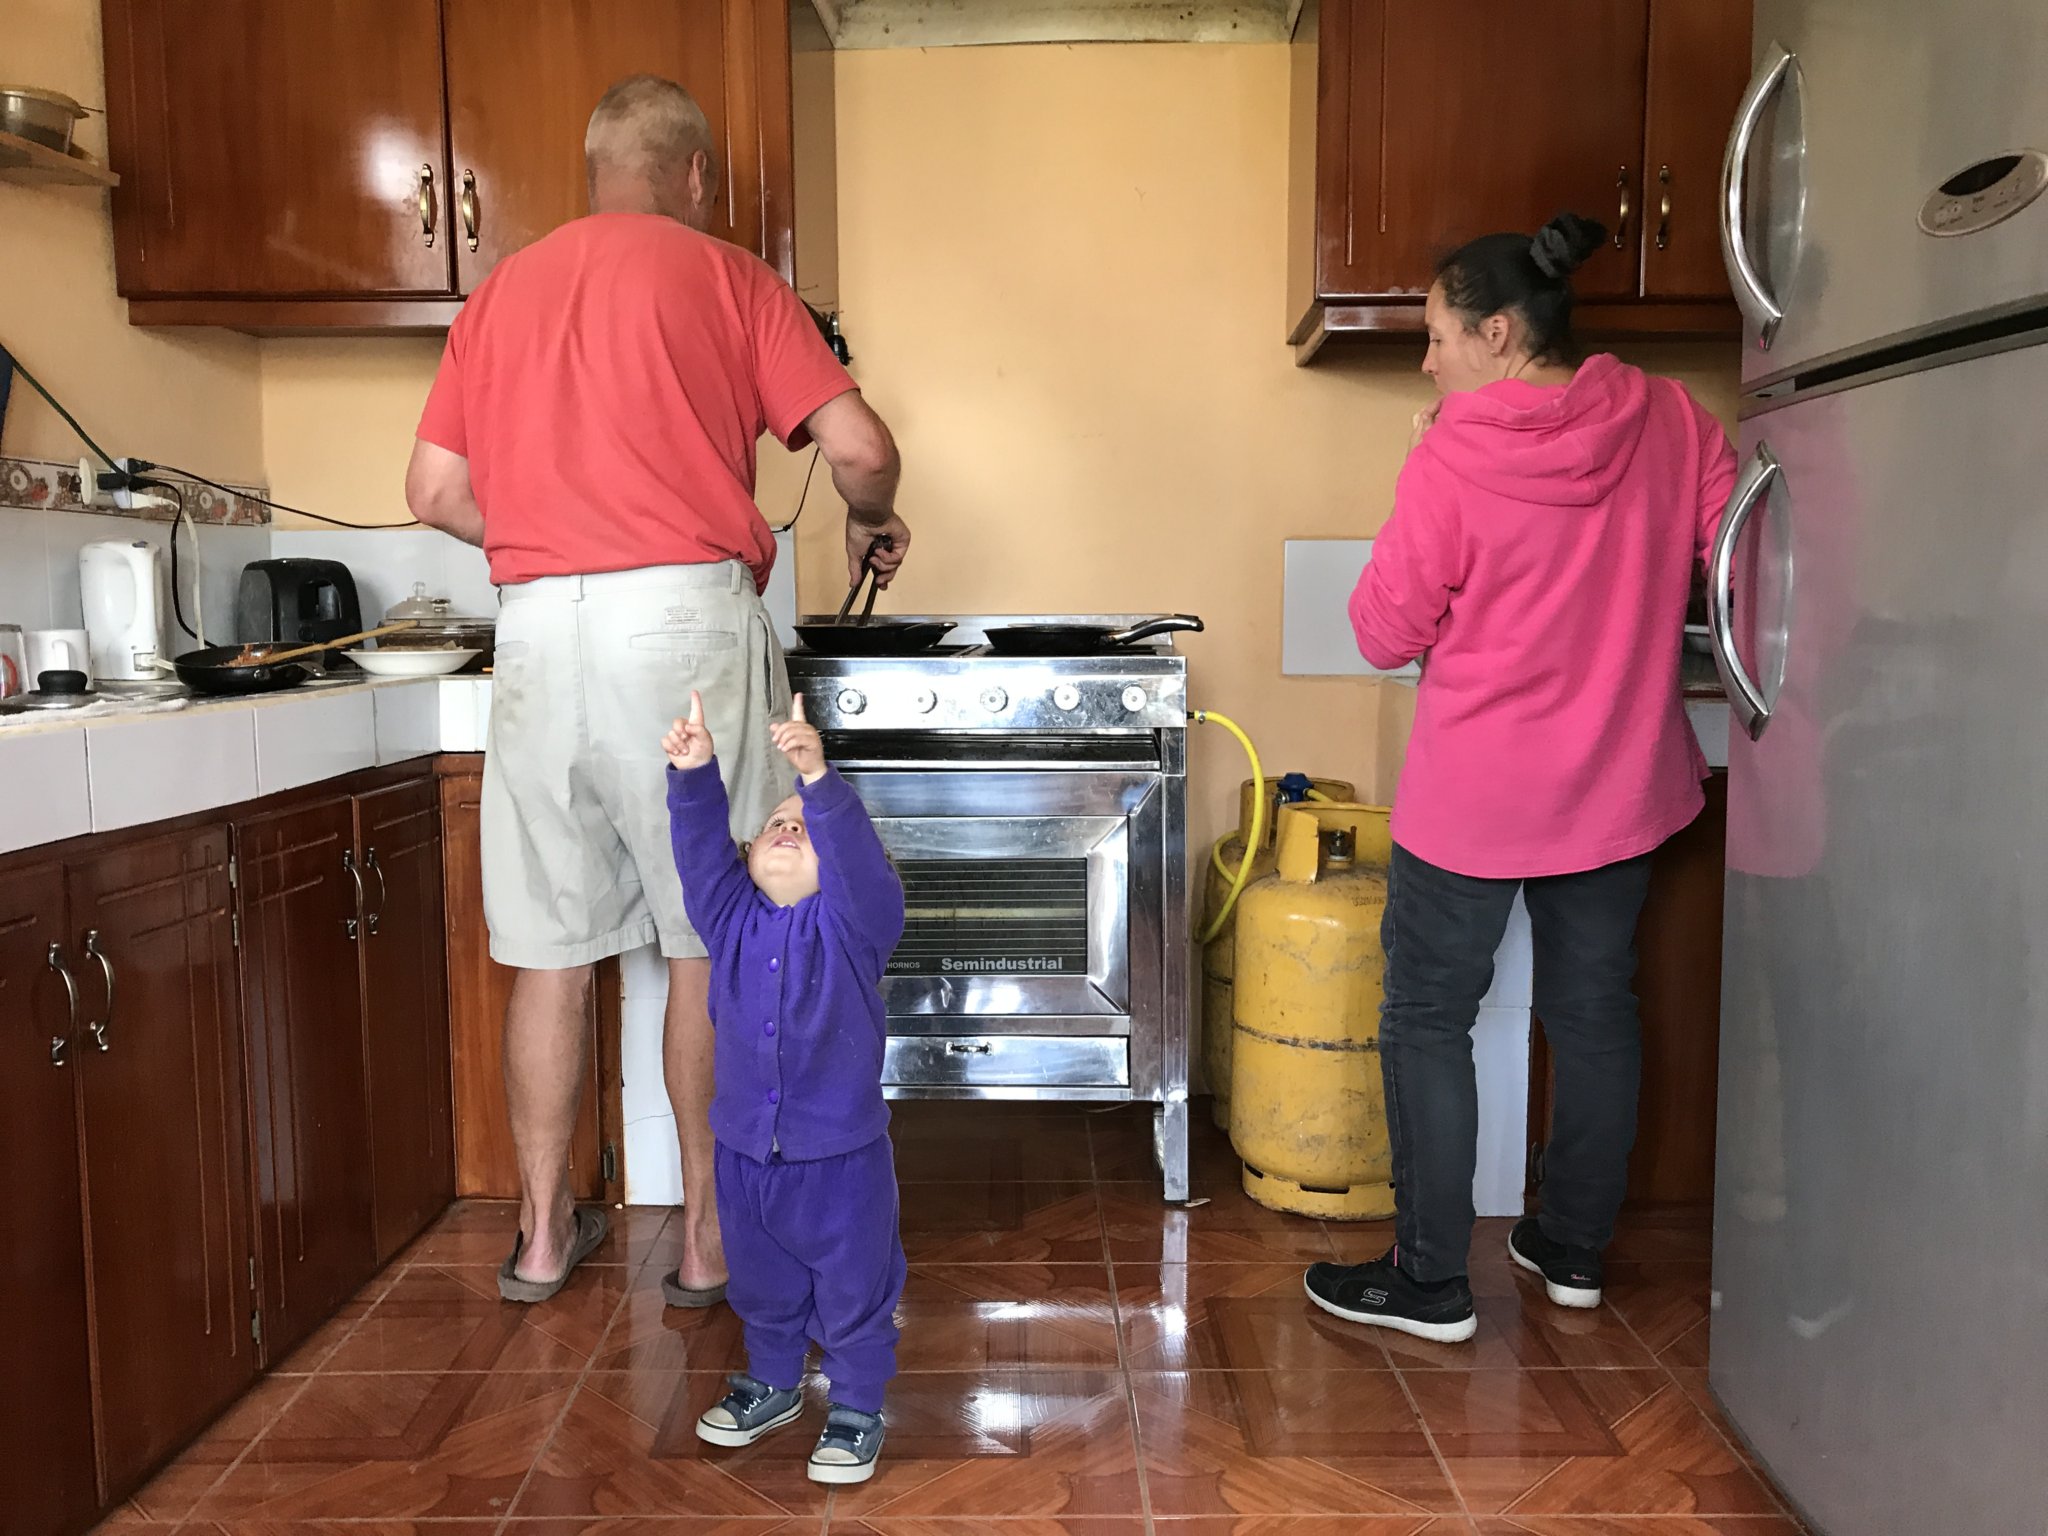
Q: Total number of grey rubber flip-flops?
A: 2